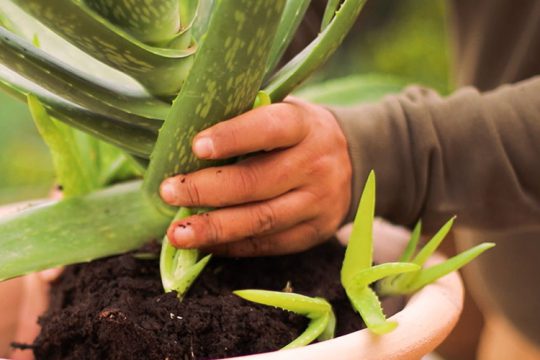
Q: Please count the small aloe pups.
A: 4